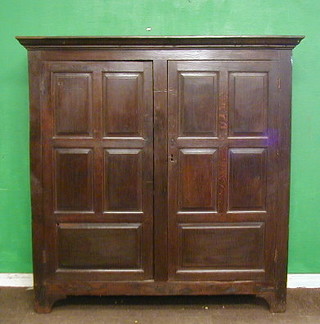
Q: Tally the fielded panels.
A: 10